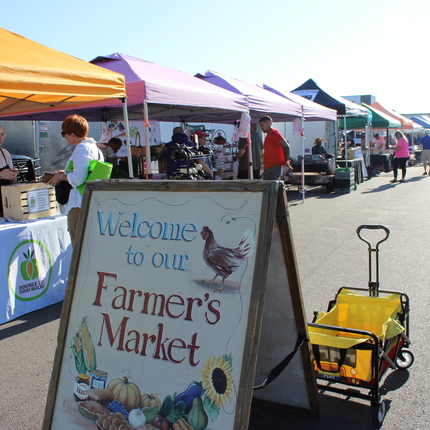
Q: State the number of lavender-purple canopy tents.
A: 3